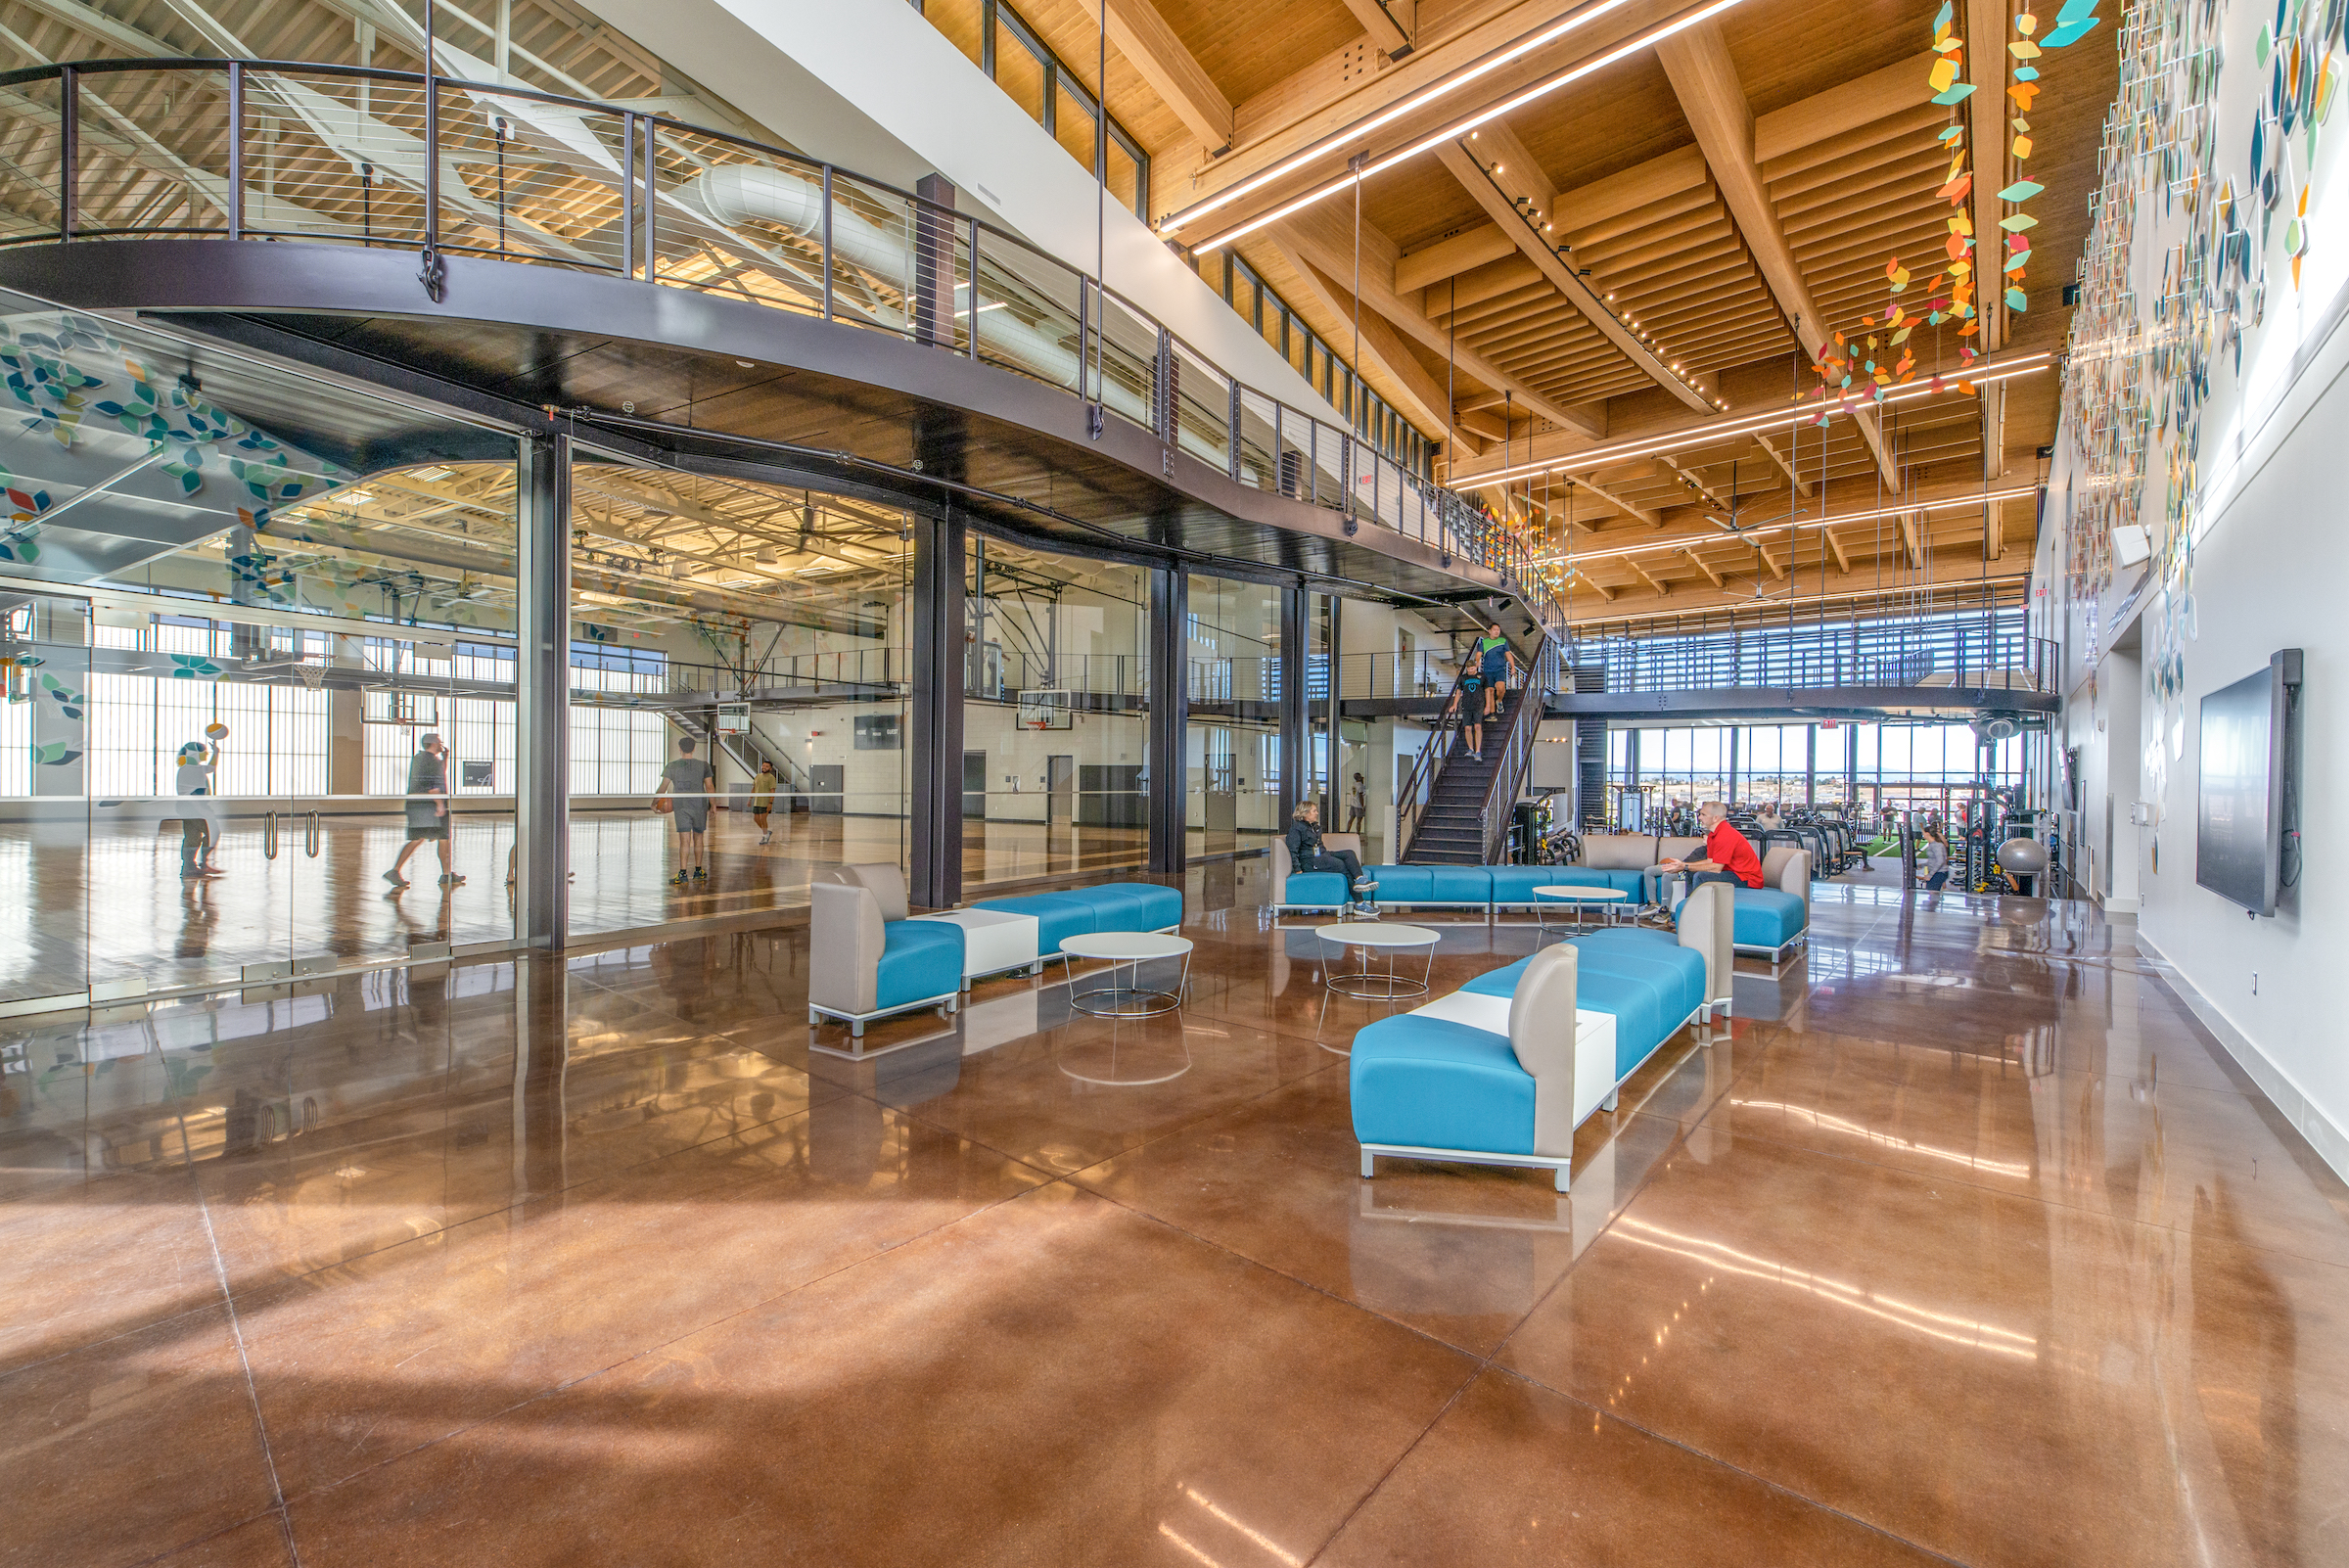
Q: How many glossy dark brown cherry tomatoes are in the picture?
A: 0